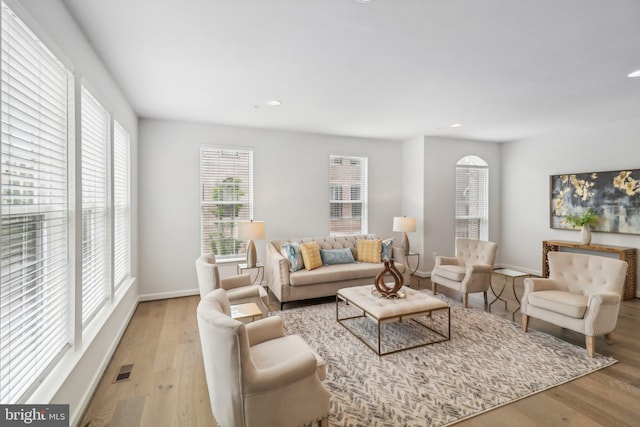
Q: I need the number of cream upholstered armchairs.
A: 4